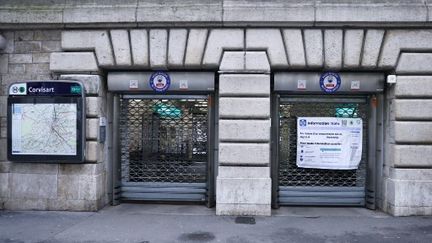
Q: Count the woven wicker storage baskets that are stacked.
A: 0